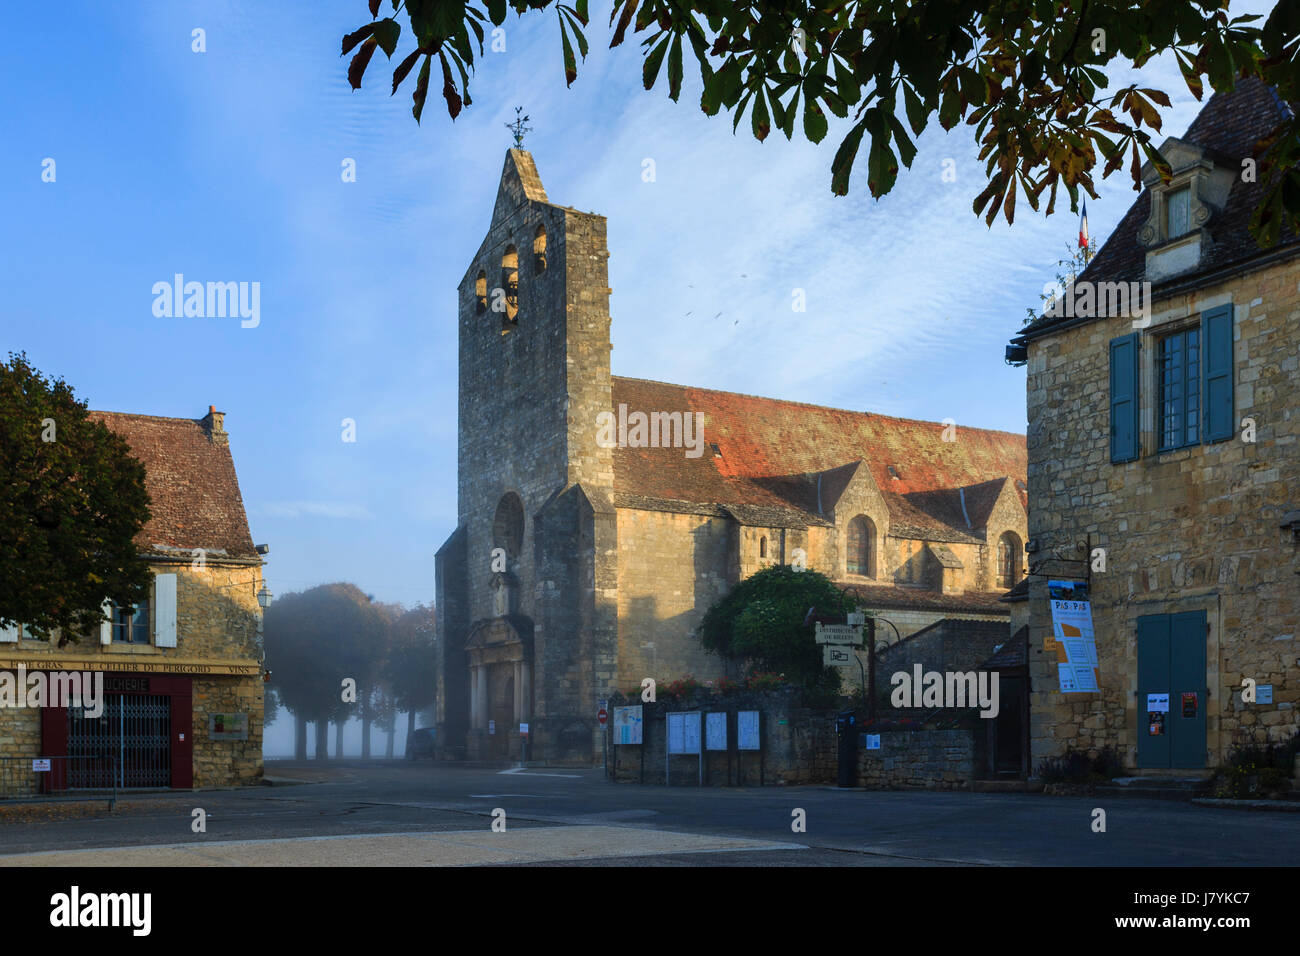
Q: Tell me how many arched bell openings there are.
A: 3